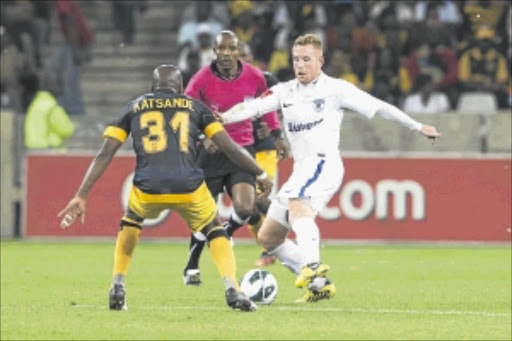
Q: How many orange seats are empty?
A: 0